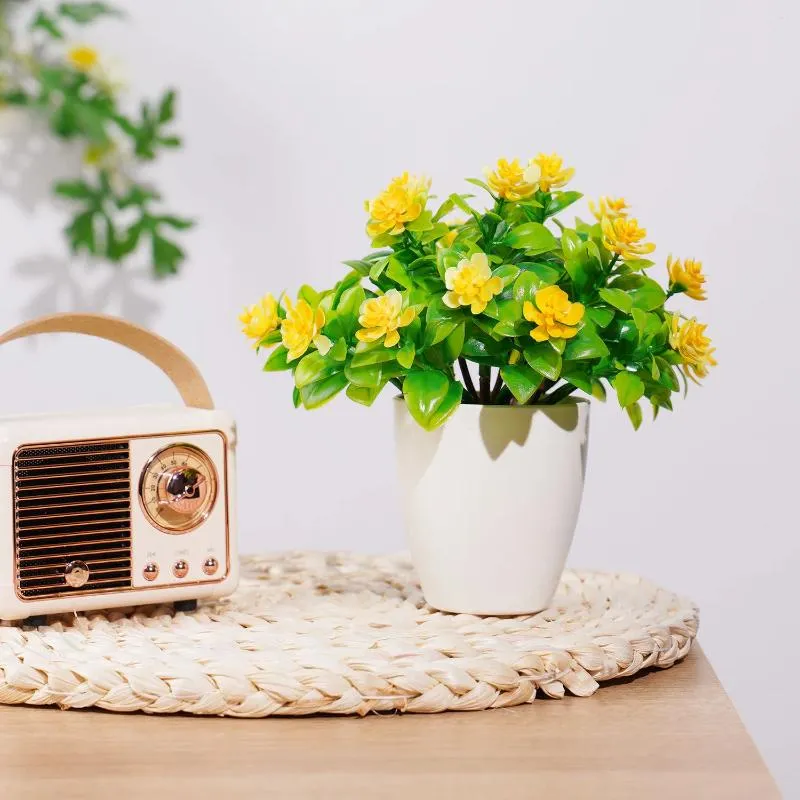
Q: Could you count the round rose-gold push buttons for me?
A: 3